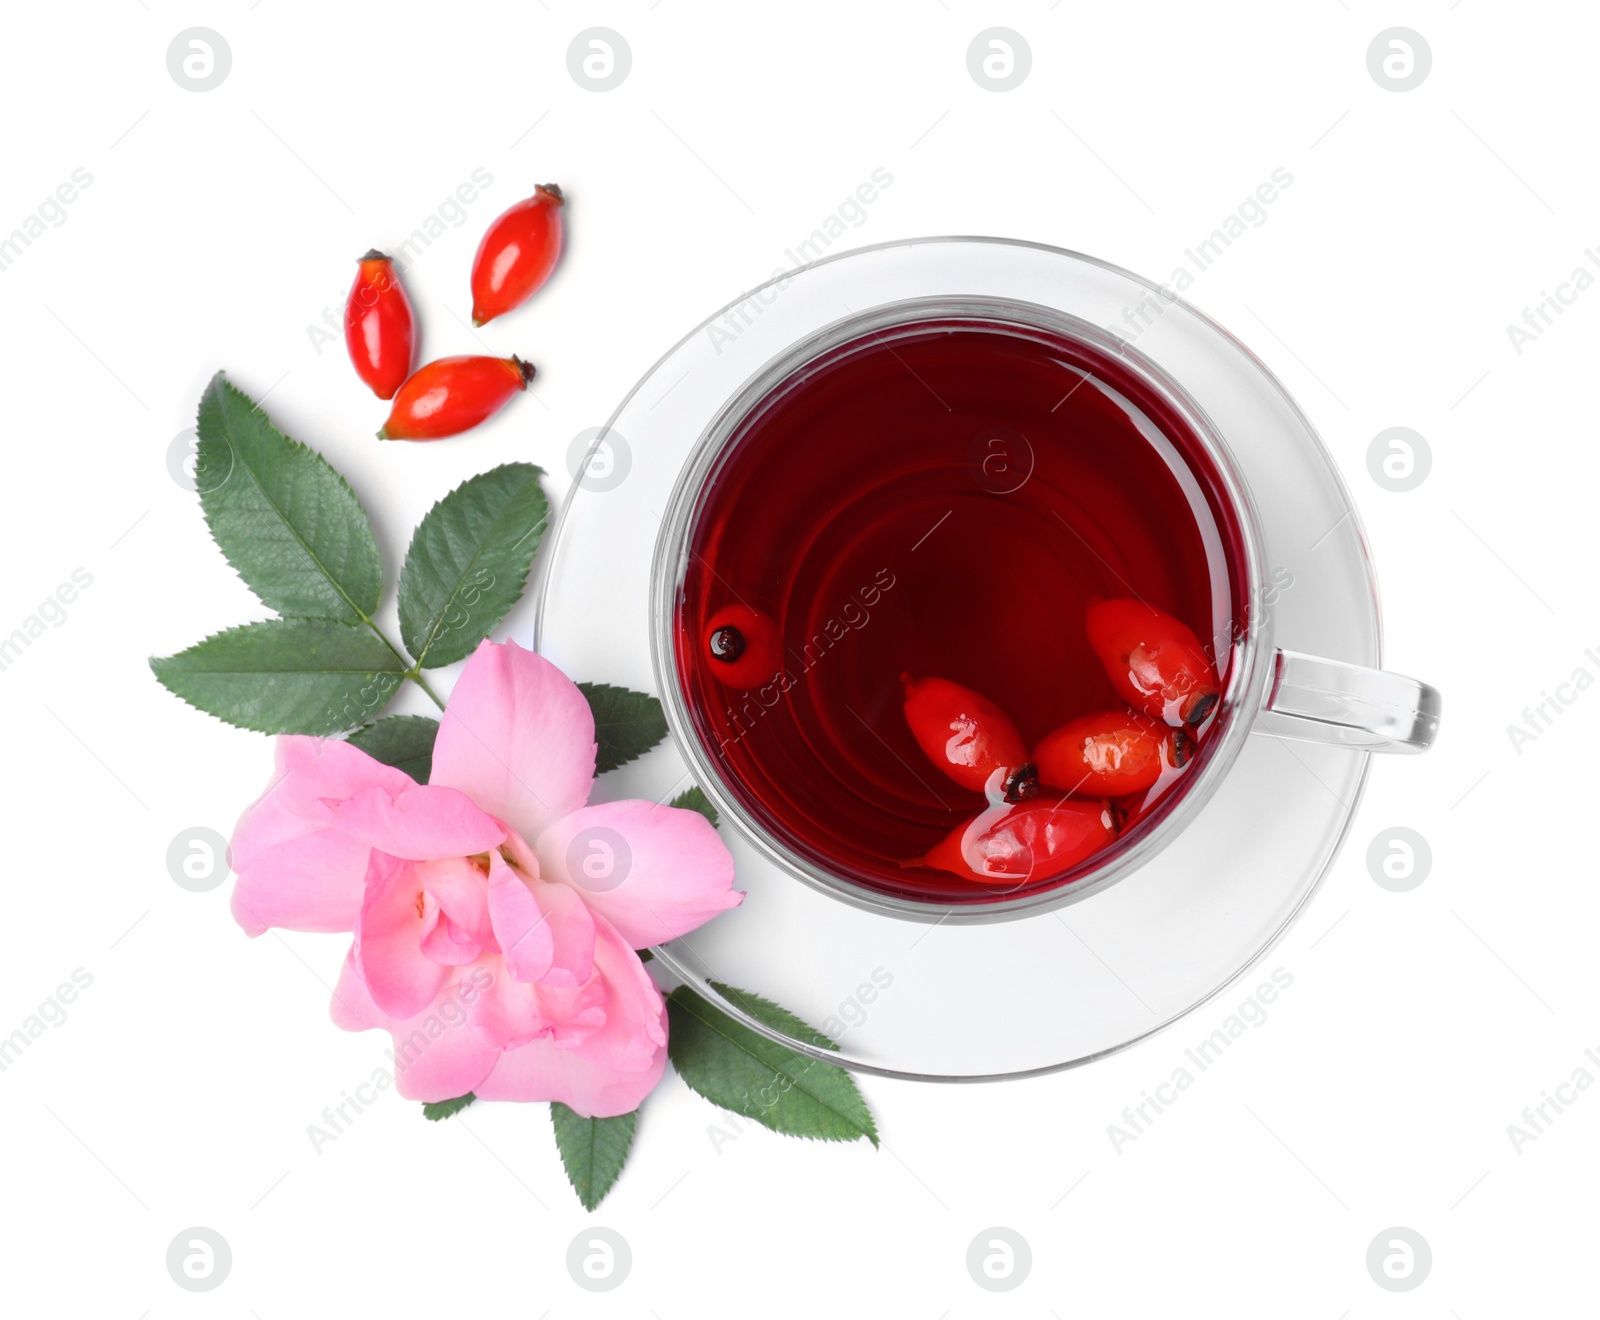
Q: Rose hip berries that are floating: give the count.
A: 5